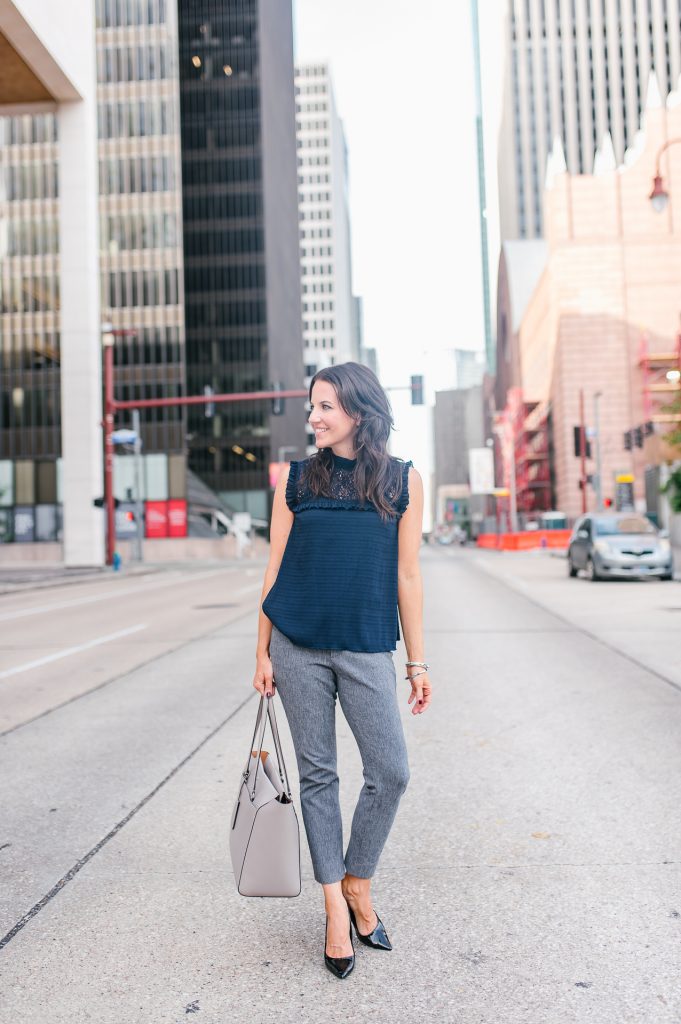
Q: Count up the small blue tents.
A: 0